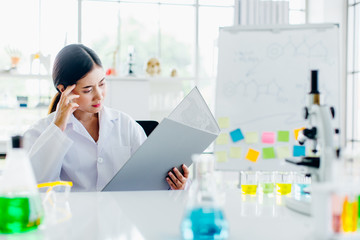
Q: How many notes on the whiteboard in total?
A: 13